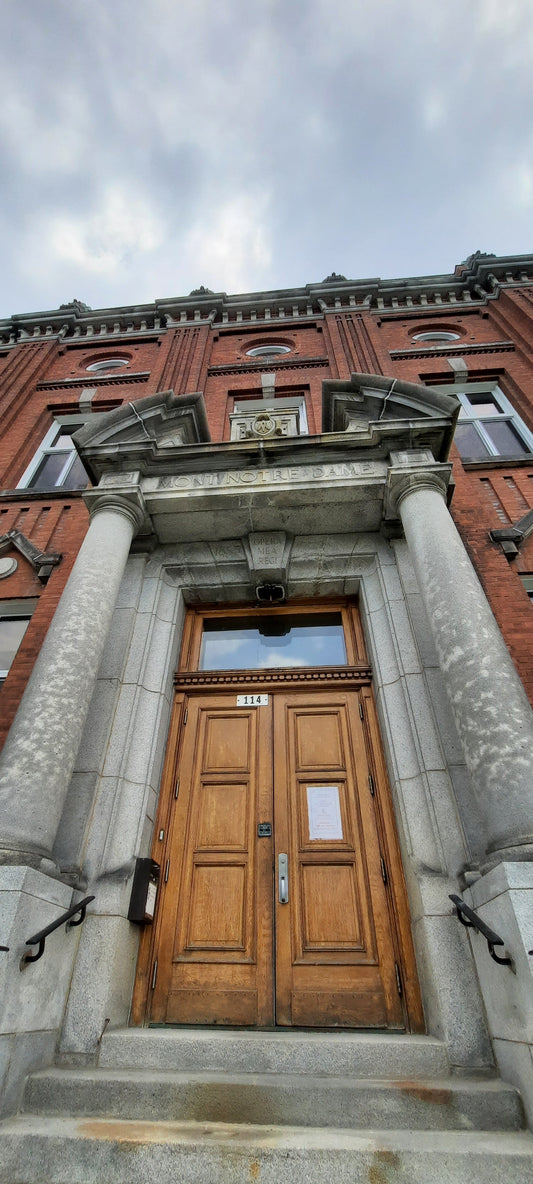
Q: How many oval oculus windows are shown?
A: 3